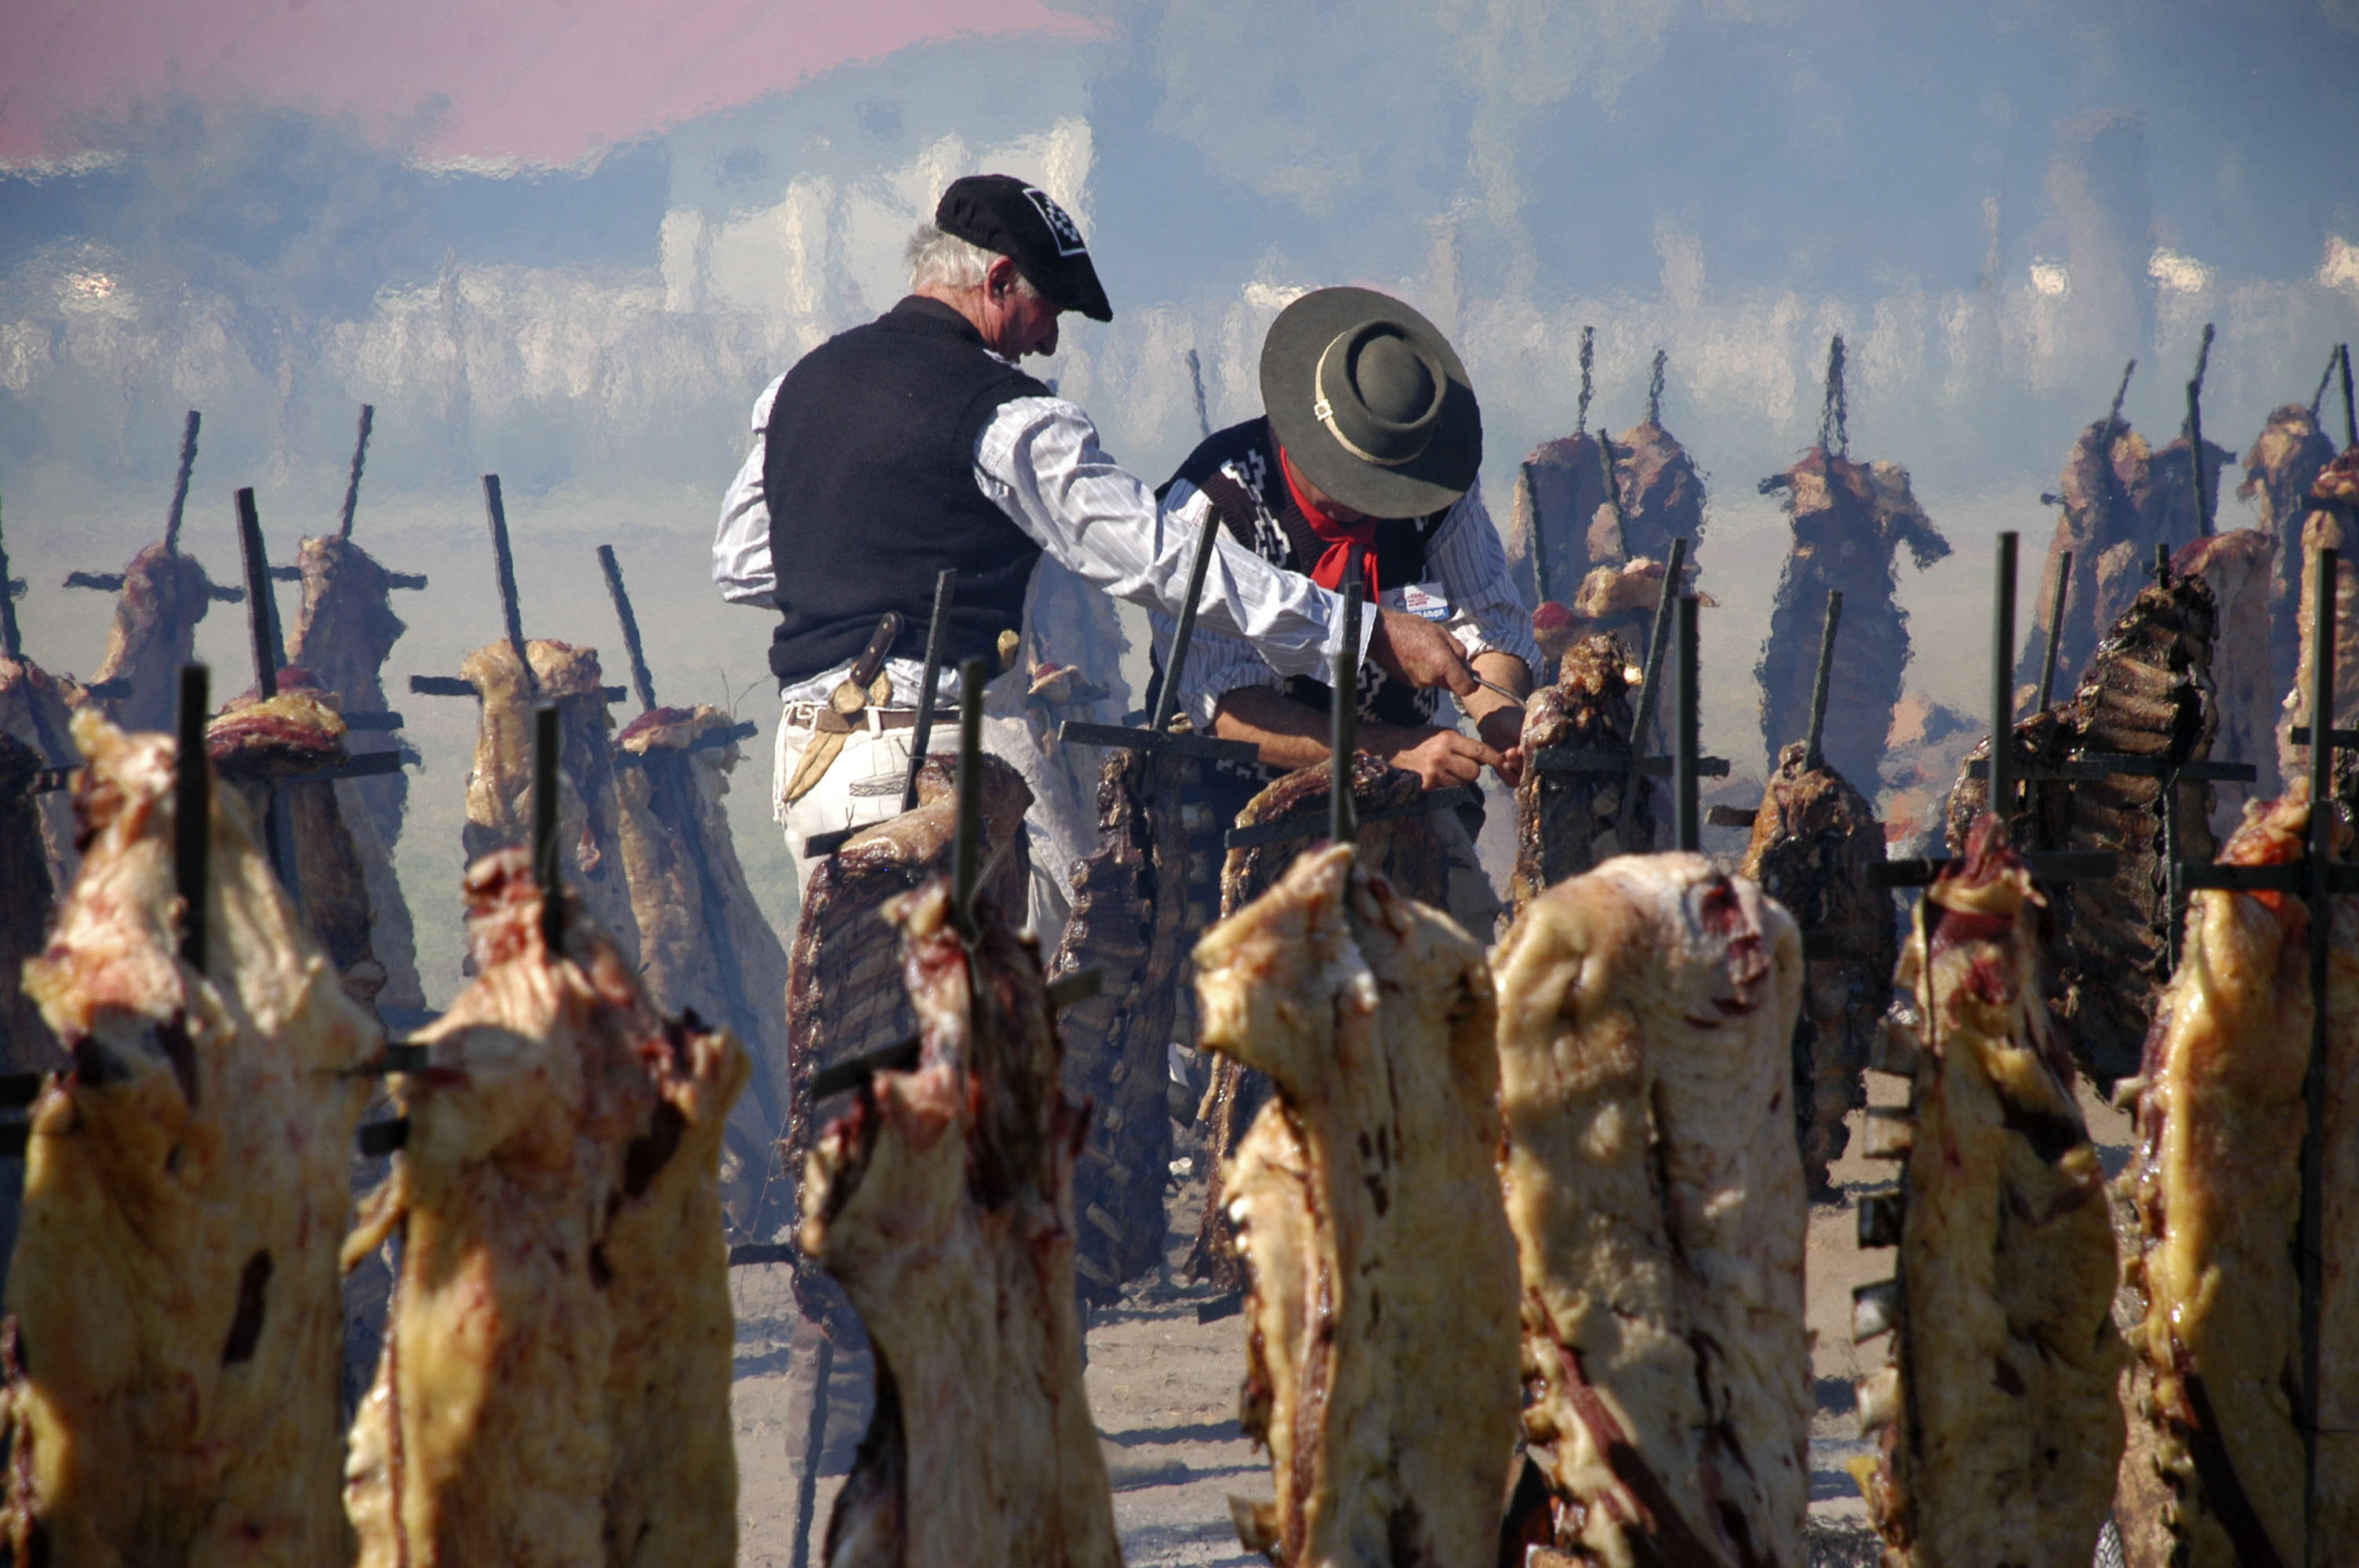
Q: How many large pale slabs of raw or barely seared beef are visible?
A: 7